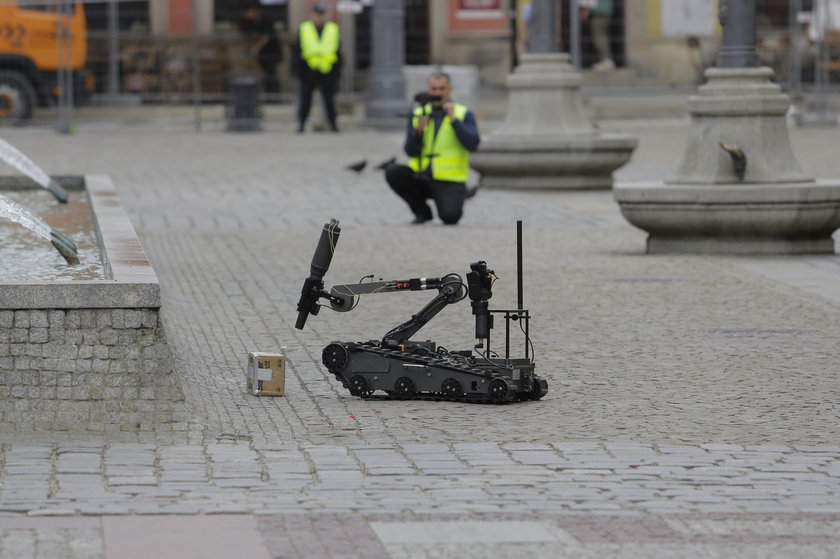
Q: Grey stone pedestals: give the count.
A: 2